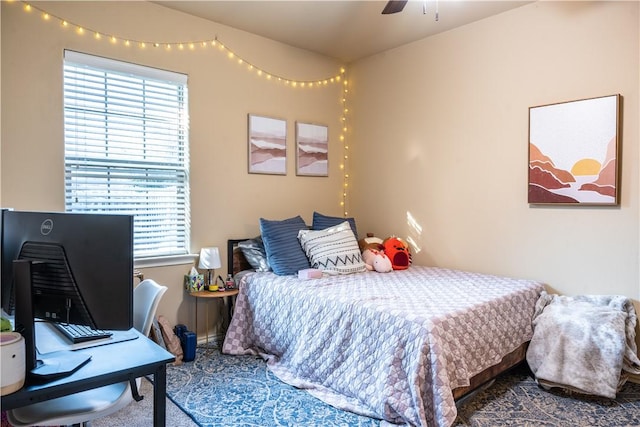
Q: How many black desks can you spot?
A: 1